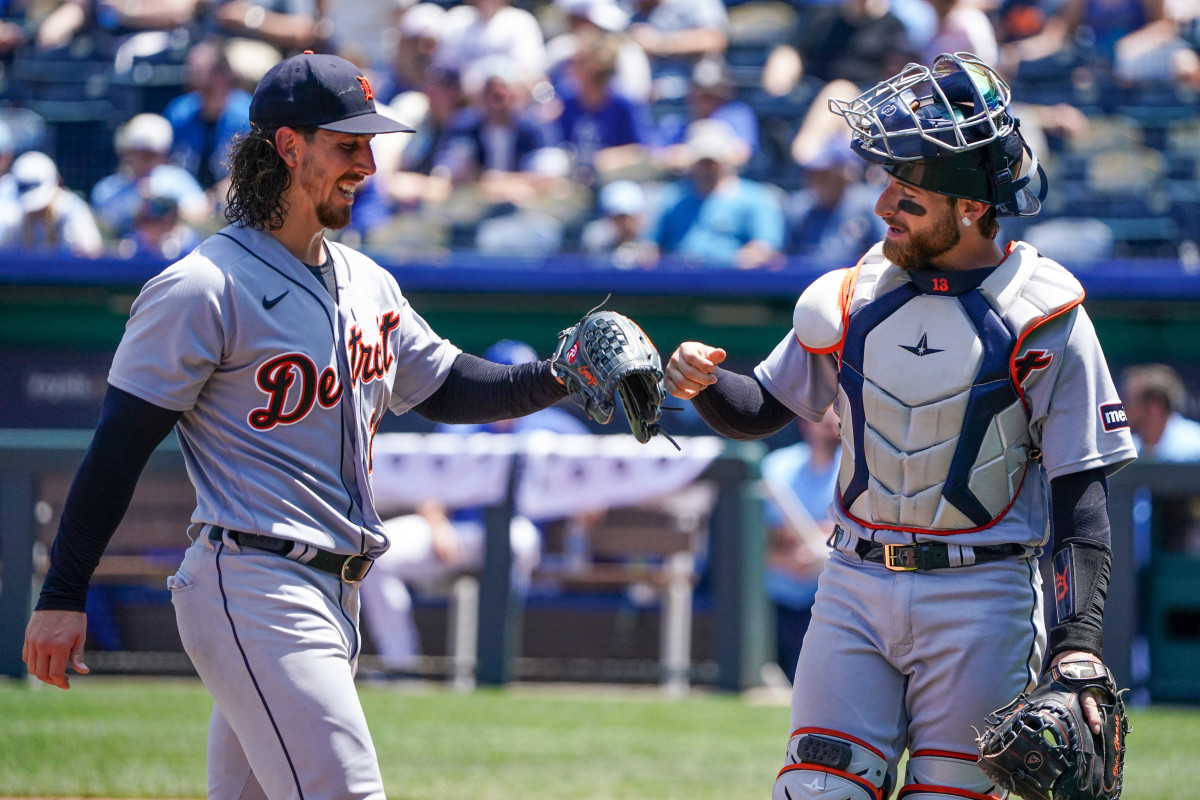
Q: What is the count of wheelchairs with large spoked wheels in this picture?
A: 0